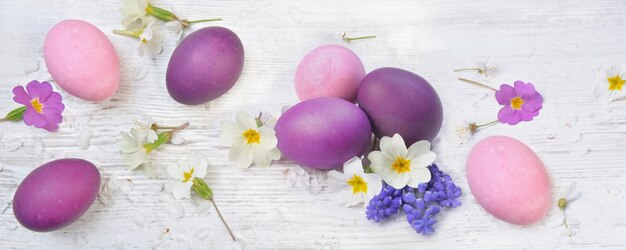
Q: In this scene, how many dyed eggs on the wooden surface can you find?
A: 7